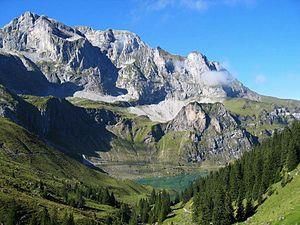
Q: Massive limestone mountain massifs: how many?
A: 1